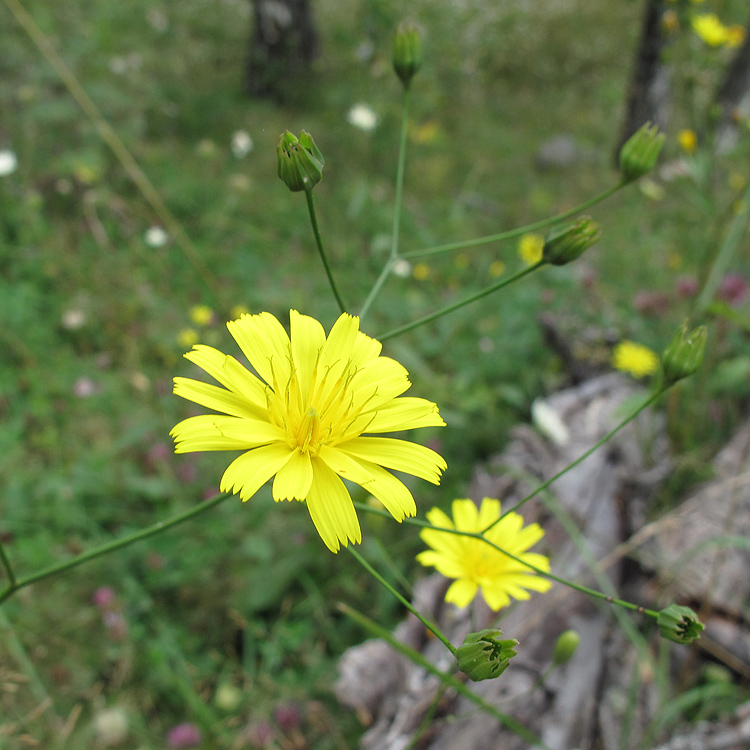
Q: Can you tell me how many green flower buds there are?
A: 8